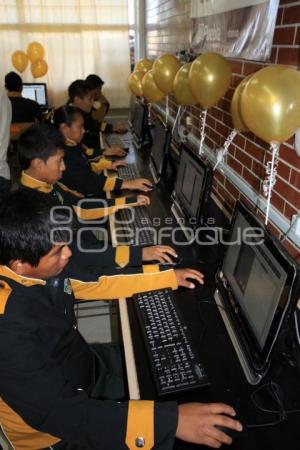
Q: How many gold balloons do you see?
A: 11